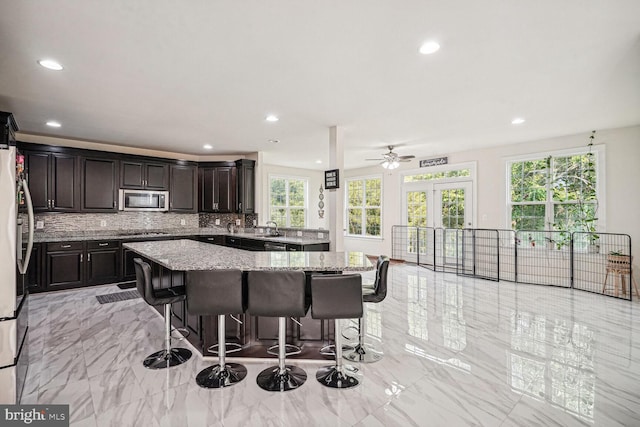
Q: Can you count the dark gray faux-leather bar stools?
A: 5